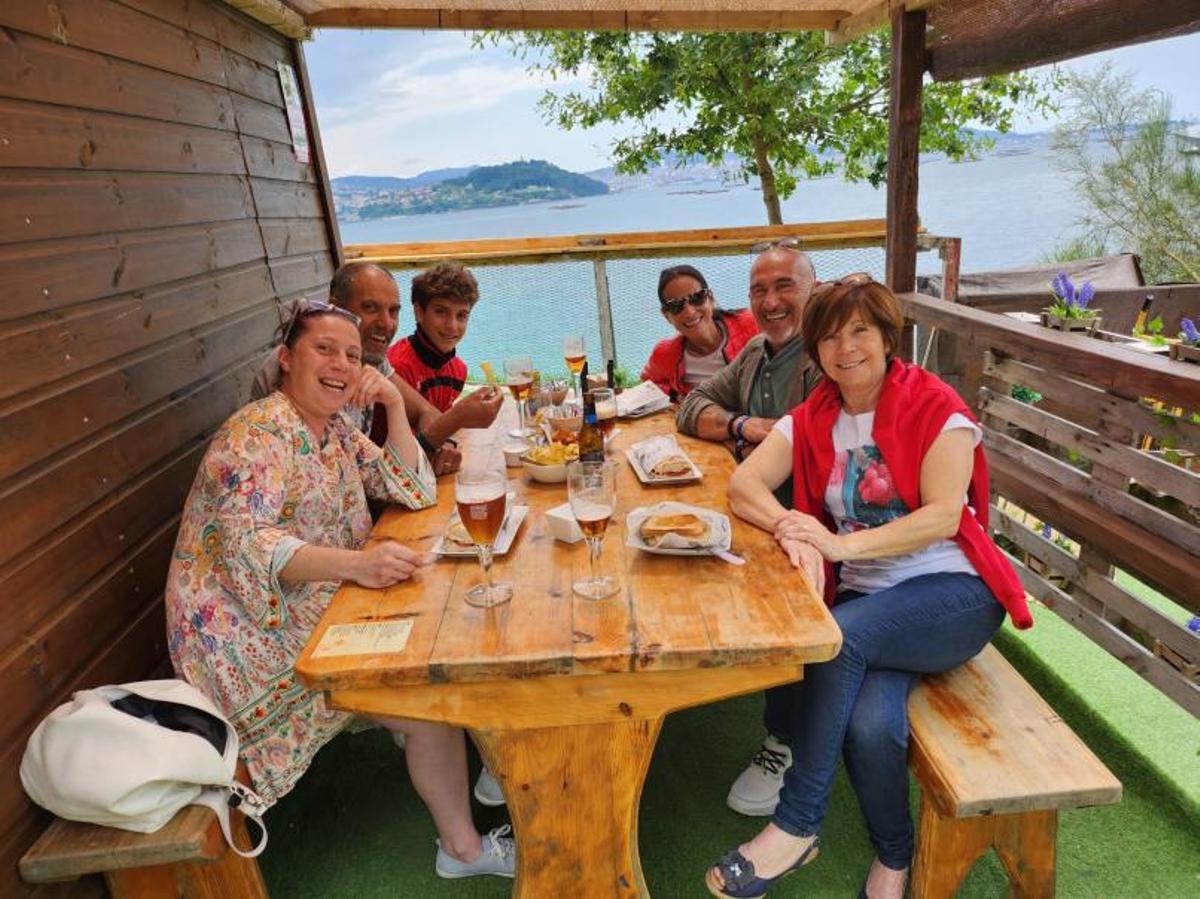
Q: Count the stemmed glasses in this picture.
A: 5